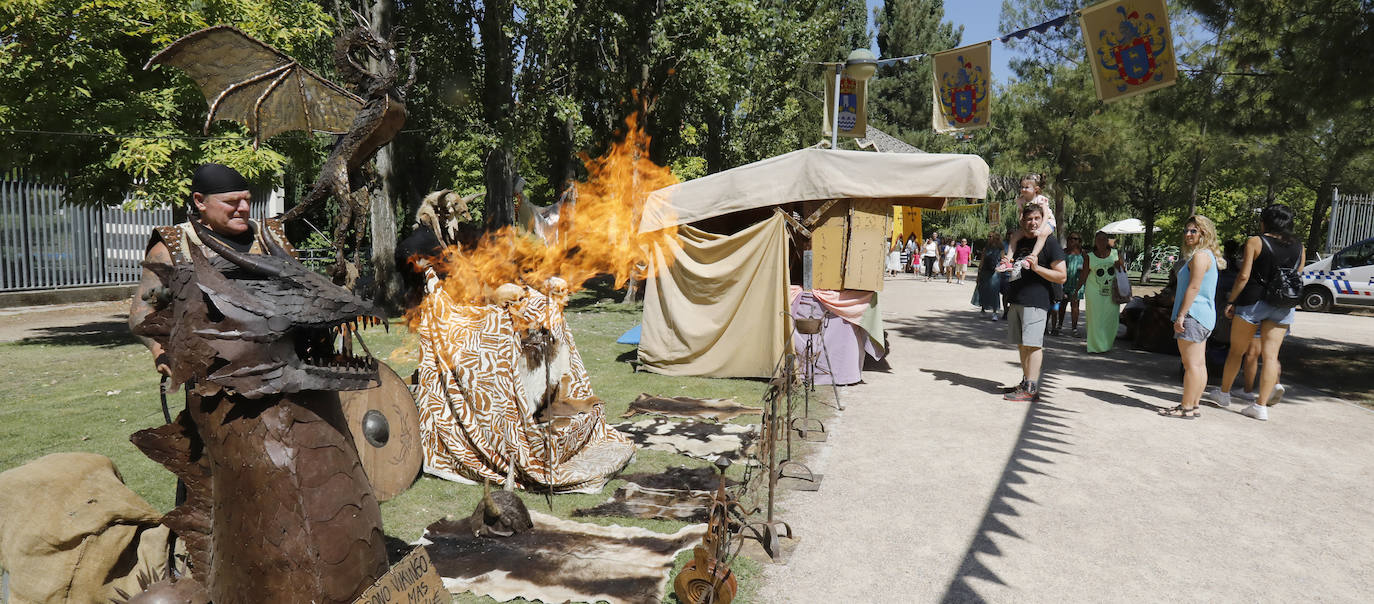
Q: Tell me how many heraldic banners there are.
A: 3